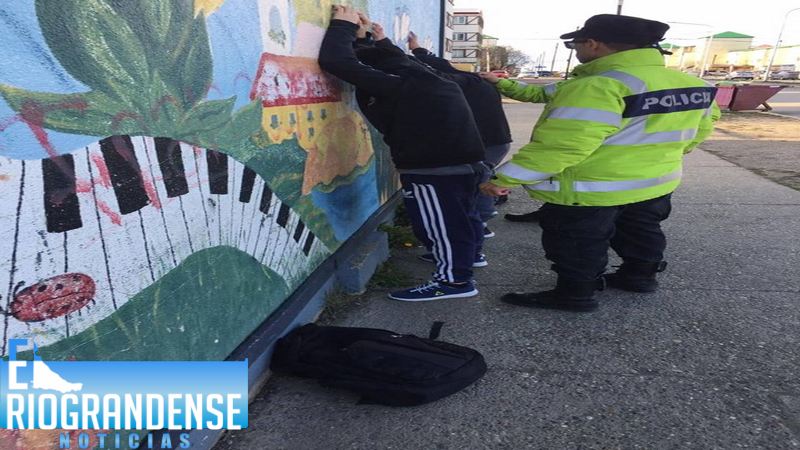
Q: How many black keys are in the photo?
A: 9